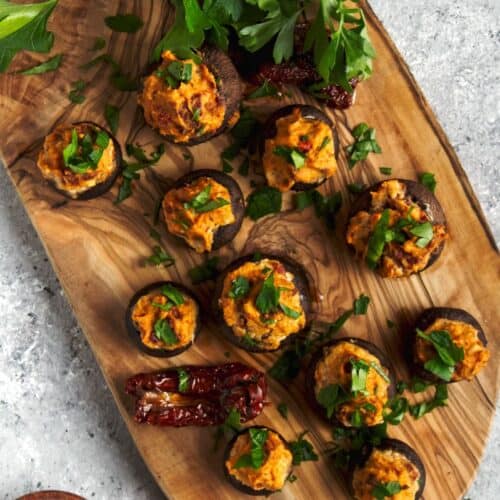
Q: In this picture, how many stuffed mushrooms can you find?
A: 11